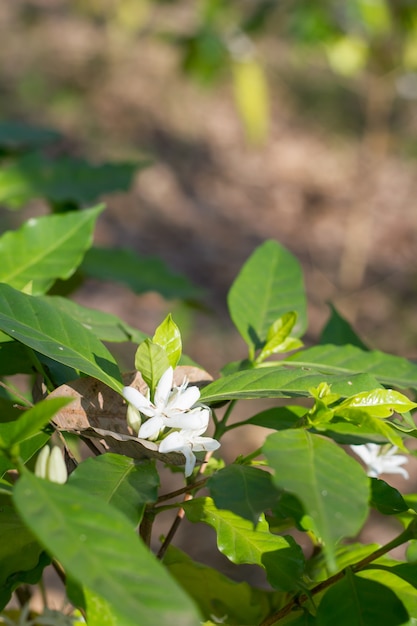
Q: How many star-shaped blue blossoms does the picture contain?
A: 0